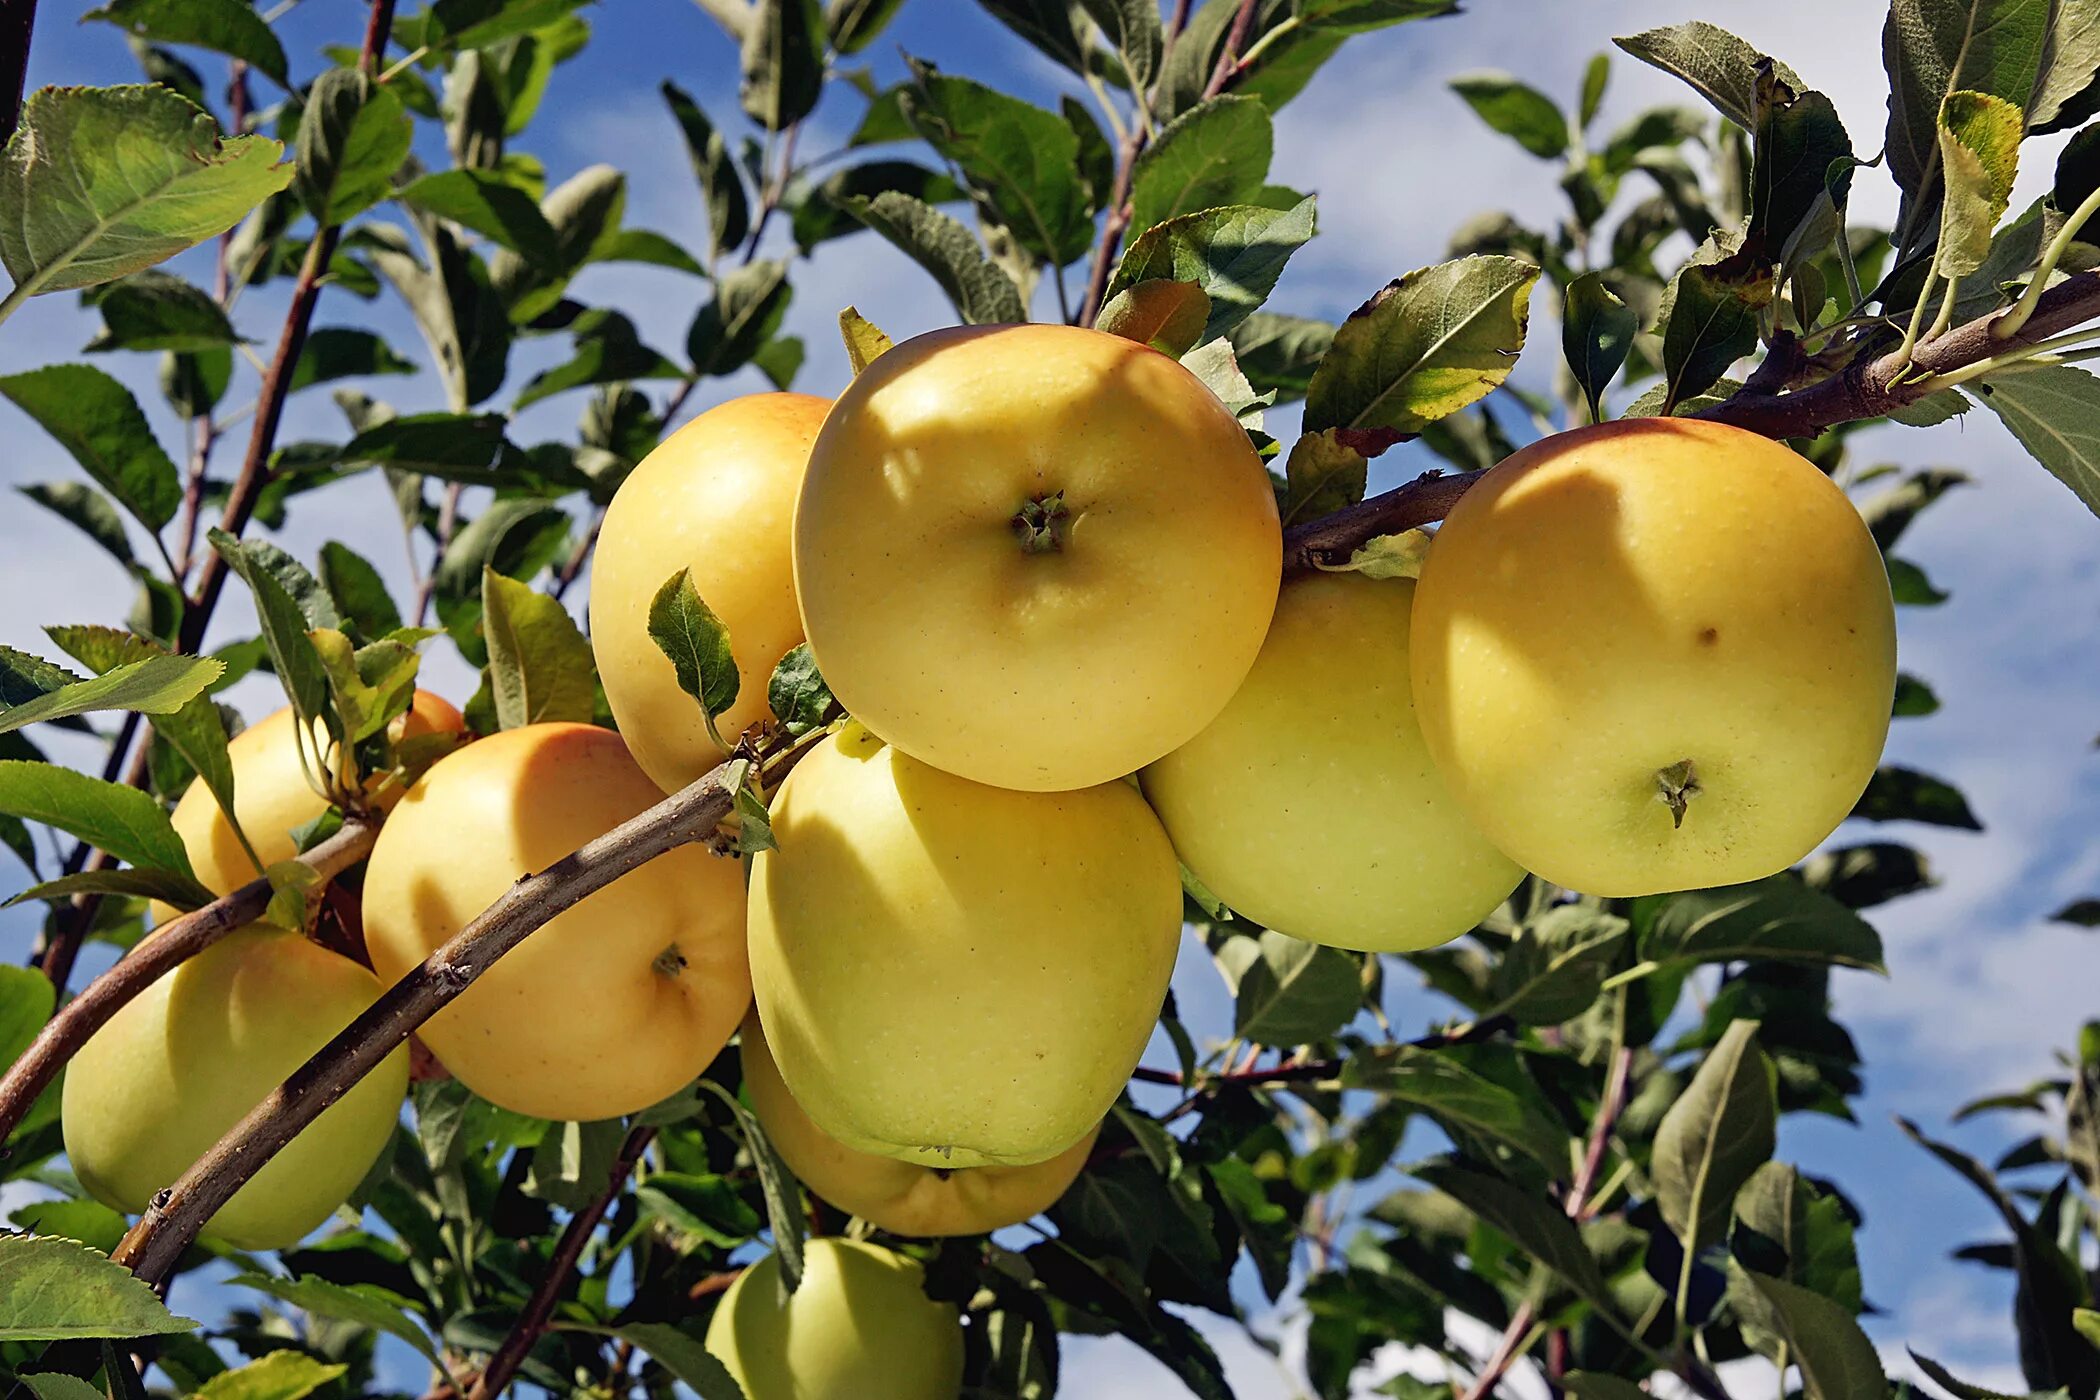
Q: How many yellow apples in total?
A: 10